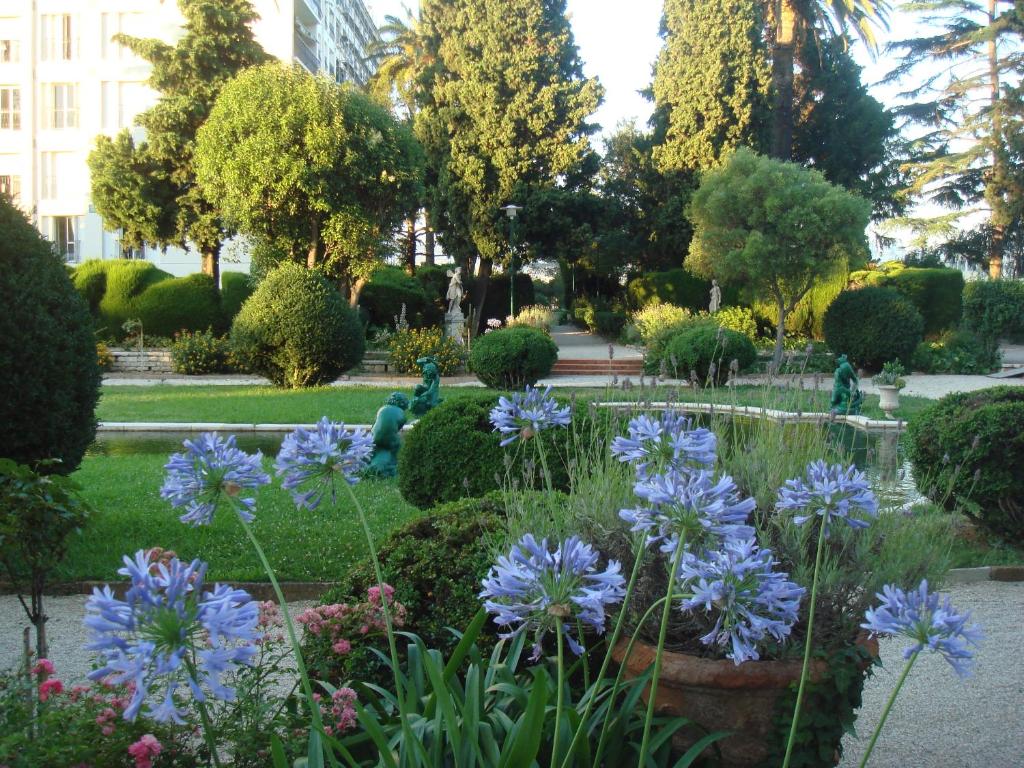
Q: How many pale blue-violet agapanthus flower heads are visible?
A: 10